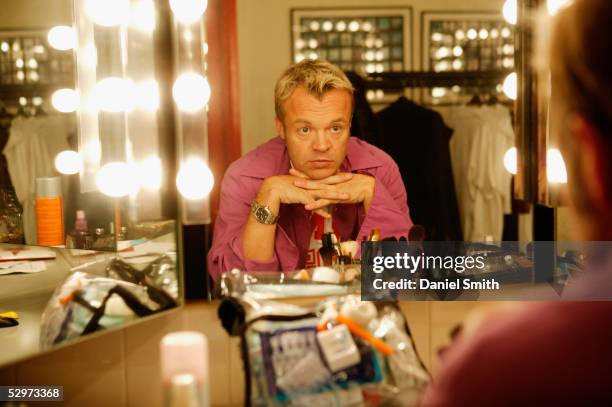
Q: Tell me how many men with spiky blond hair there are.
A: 1